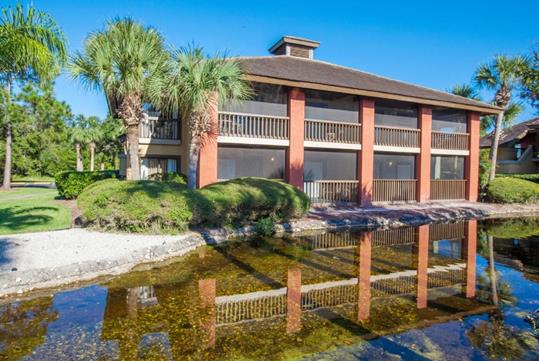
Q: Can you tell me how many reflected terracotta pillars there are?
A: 5